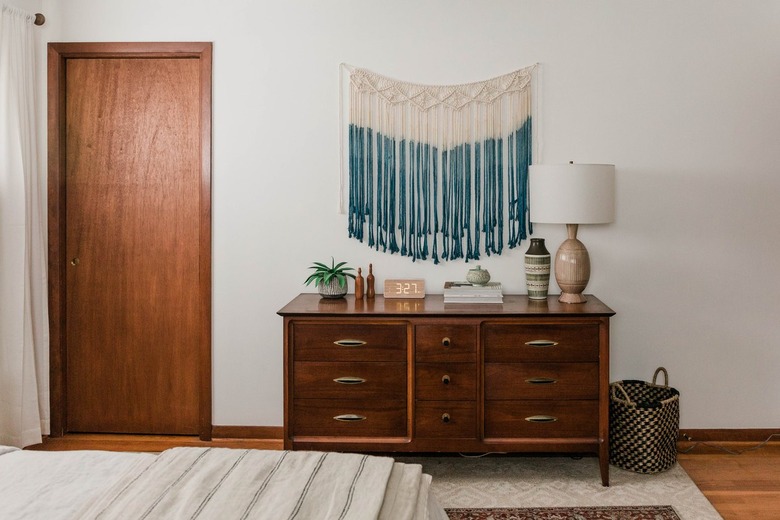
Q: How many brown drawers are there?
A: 9